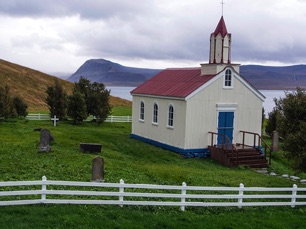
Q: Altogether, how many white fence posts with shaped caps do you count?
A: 5